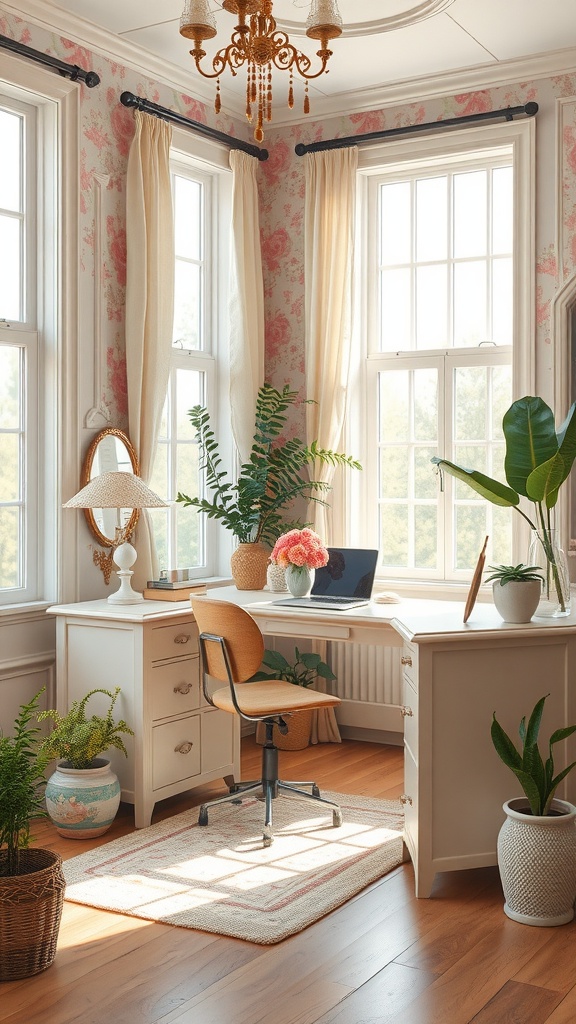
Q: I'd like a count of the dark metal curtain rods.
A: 3